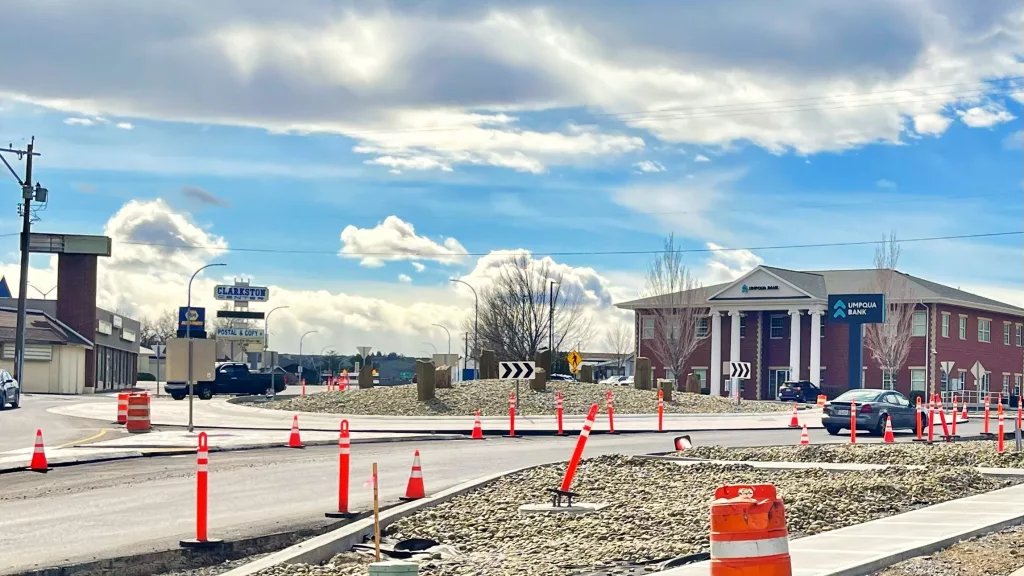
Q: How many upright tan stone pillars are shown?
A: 10